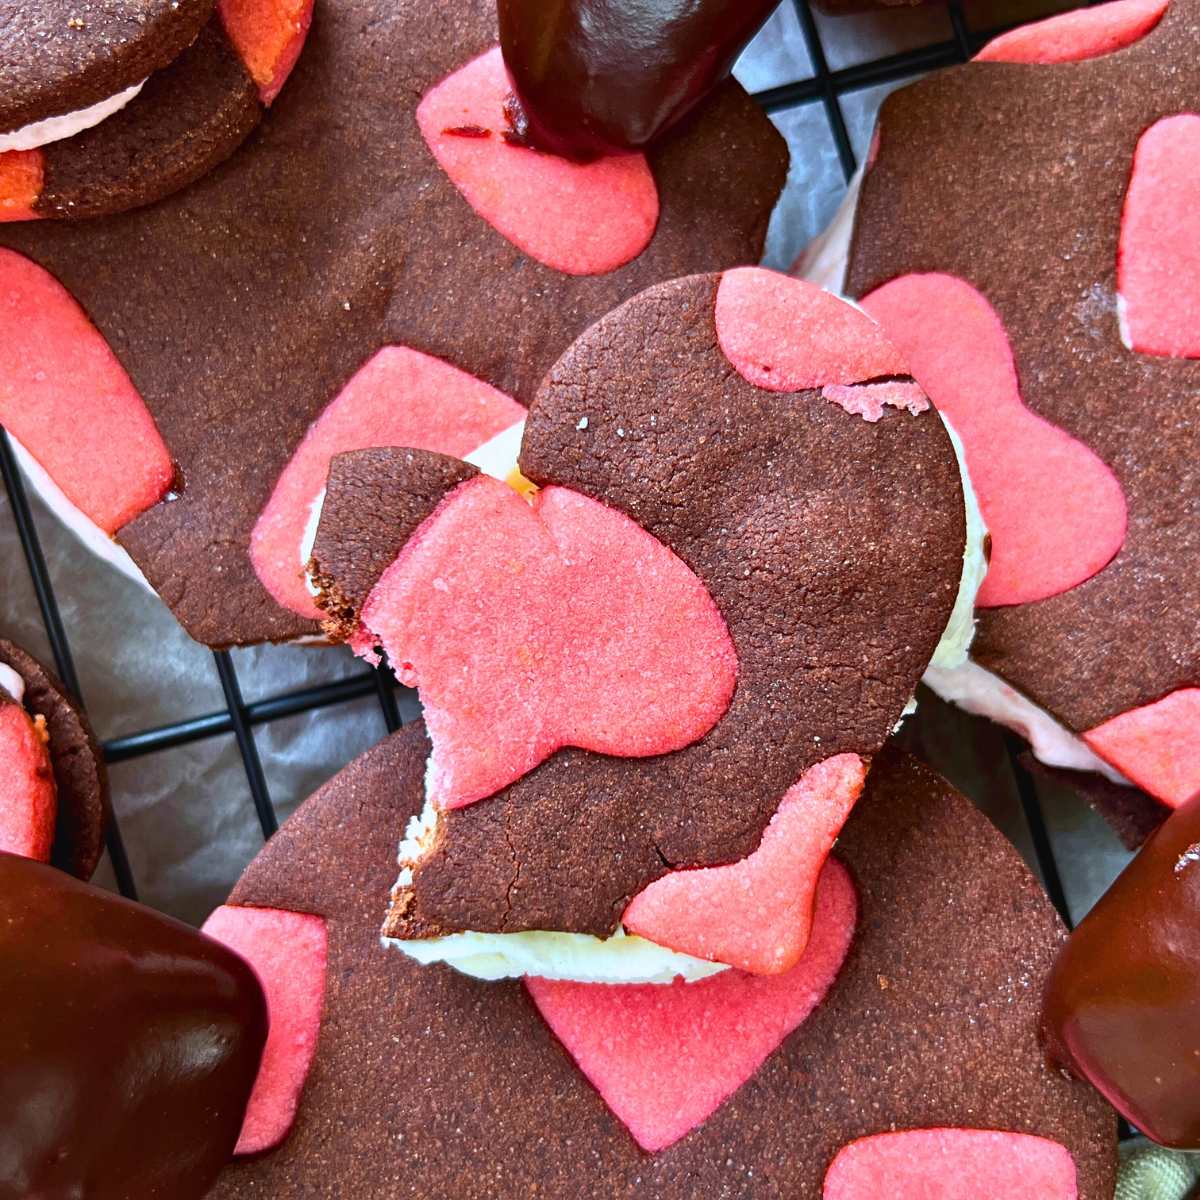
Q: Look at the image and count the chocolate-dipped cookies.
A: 3